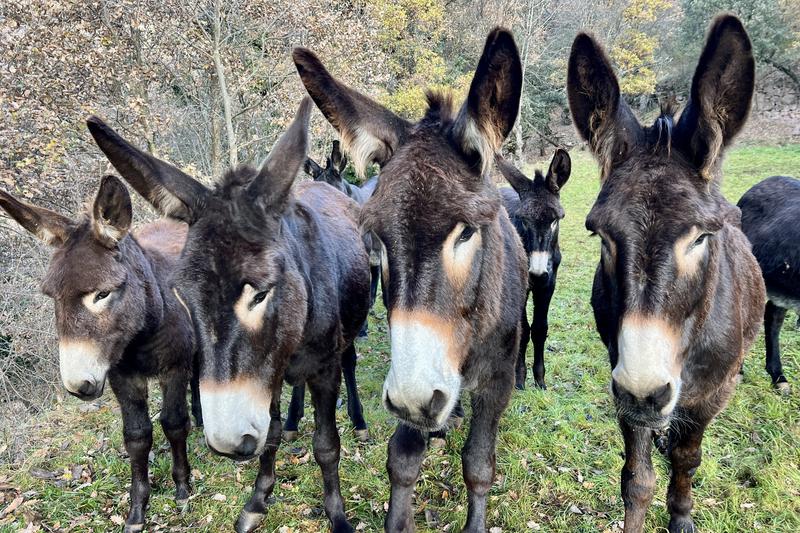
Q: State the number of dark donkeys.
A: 7